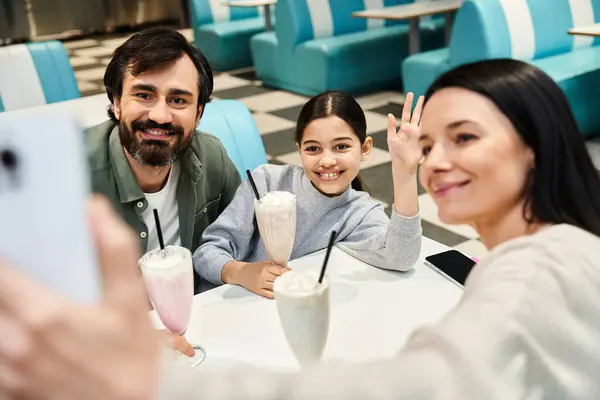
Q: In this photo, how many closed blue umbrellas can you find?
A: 0